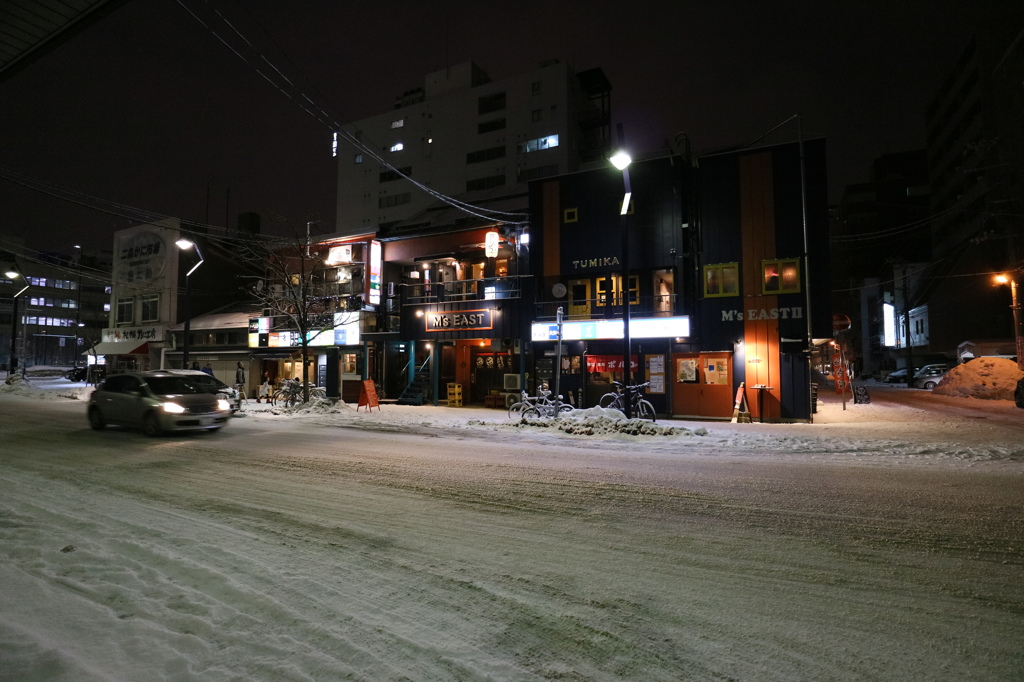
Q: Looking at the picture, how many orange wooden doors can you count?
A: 2